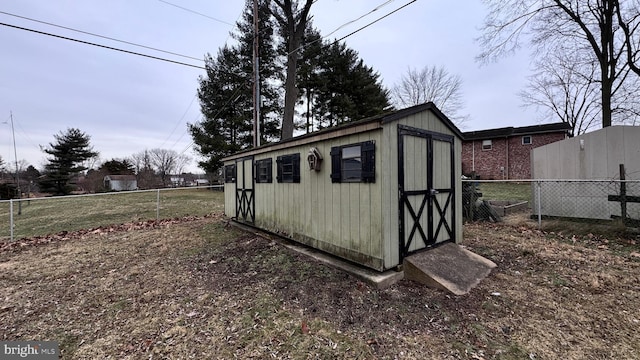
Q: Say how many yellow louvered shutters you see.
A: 0